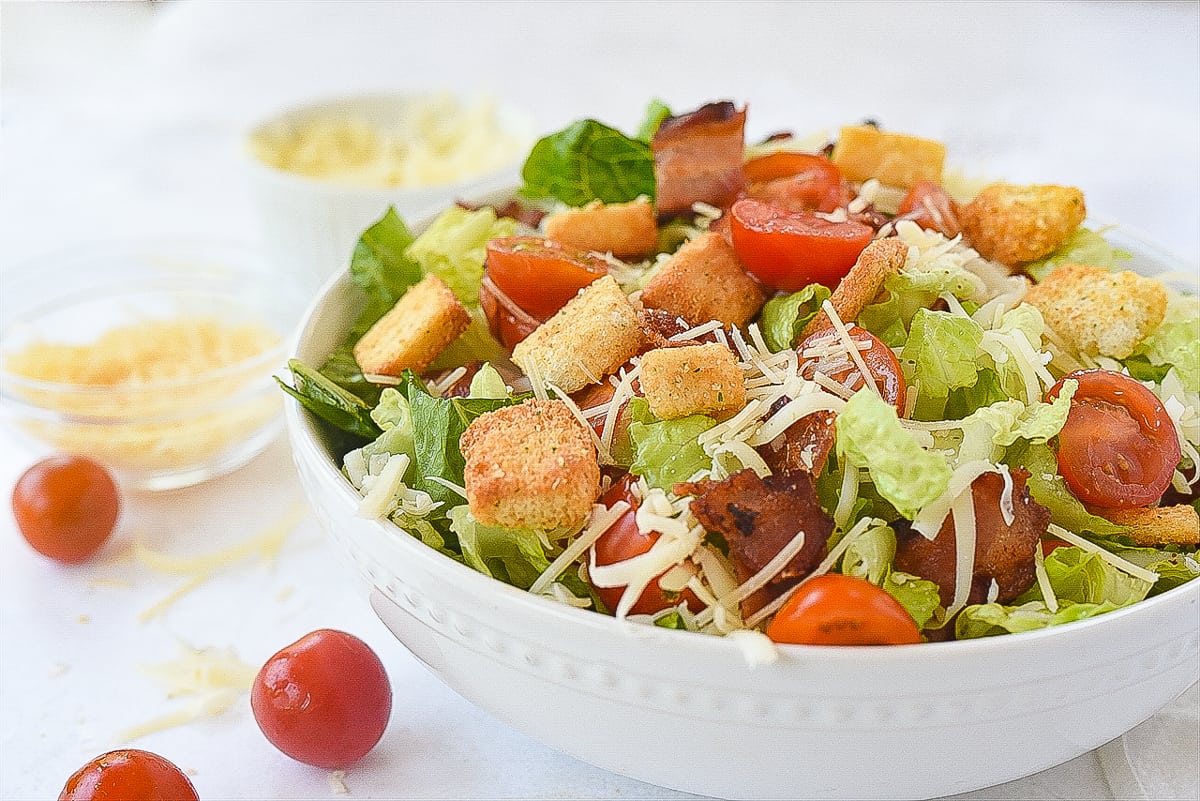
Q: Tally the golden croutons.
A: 11